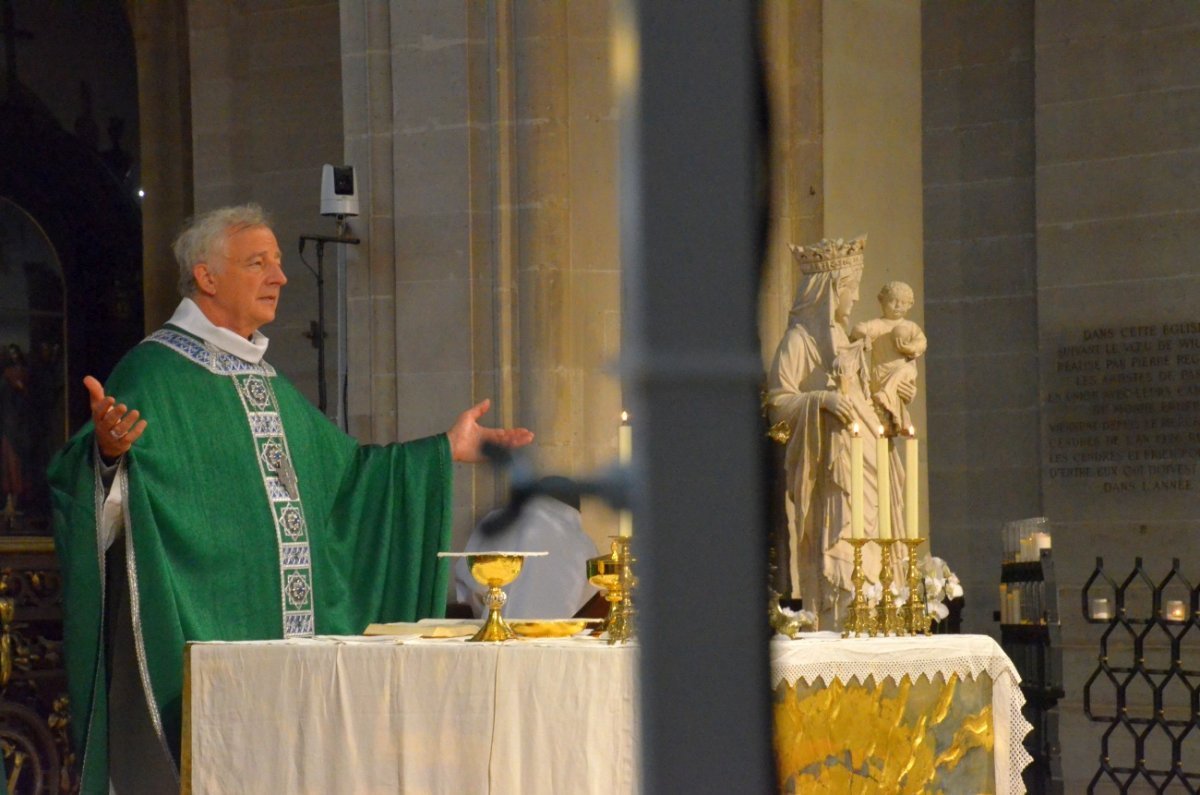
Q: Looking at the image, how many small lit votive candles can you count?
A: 2